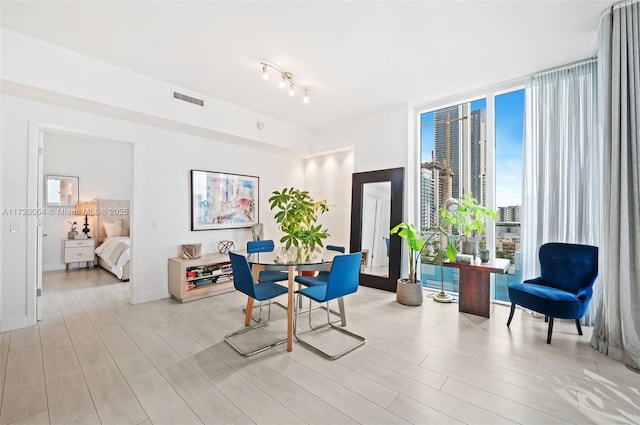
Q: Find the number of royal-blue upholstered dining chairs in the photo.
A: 4